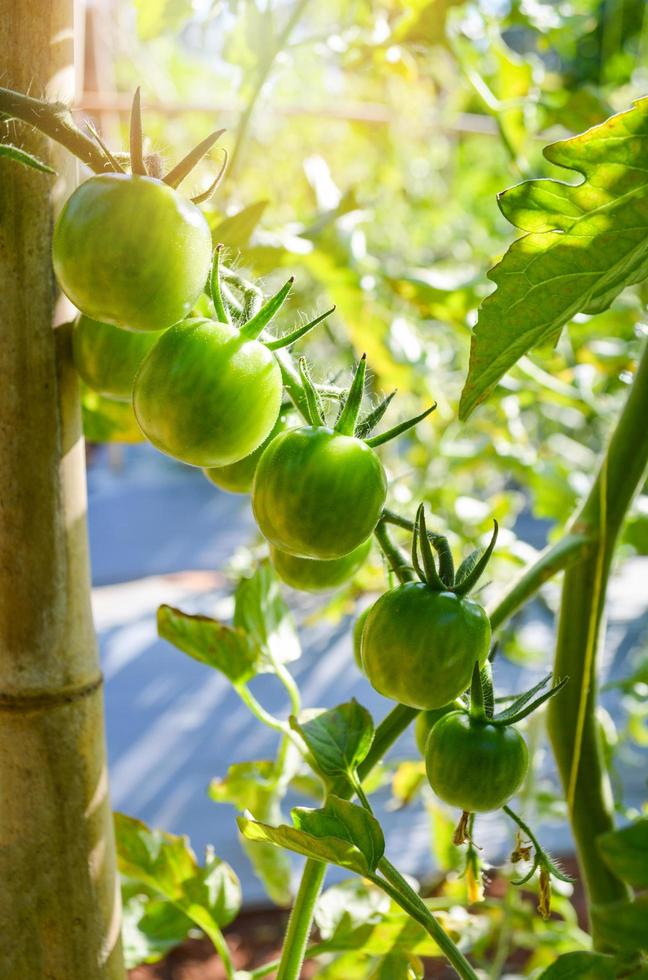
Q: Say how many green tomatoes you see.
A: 10